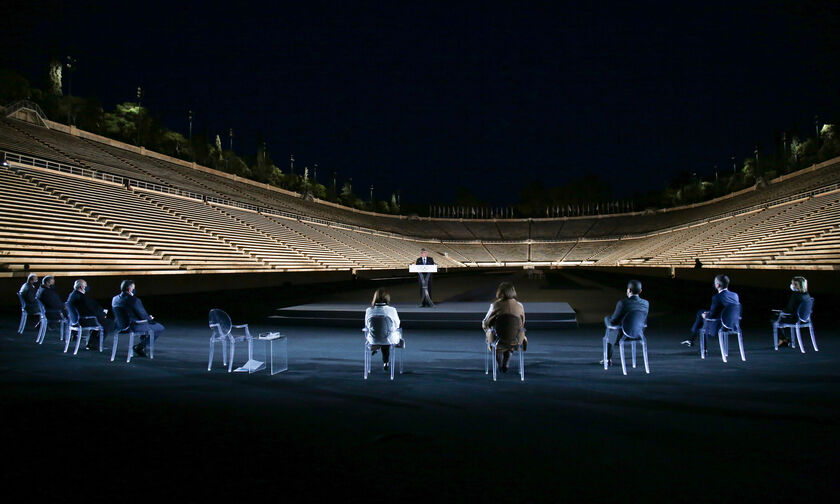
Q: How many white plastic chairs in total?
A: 10